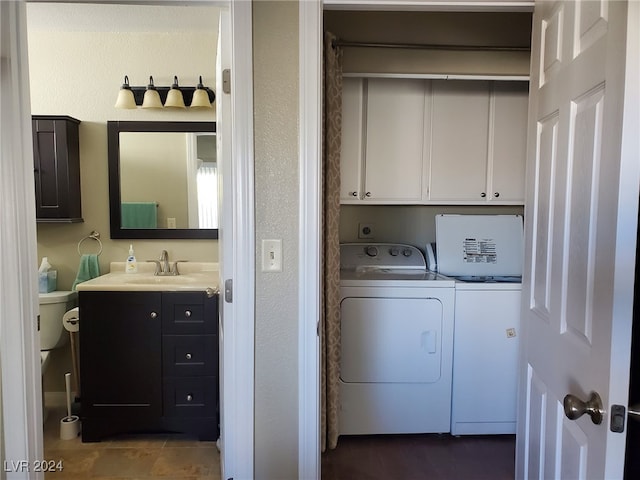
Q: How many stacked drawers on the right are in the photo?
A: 3